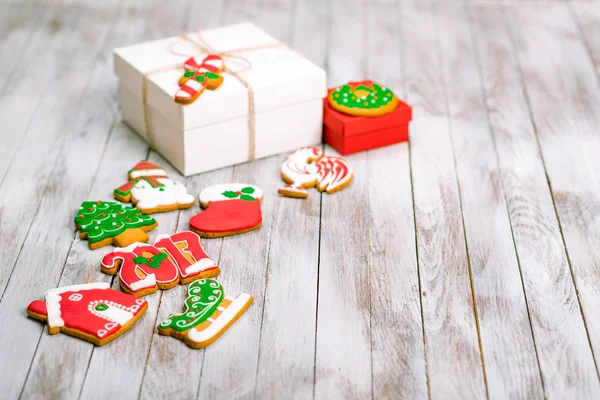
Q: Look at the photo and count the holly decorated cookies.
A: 3